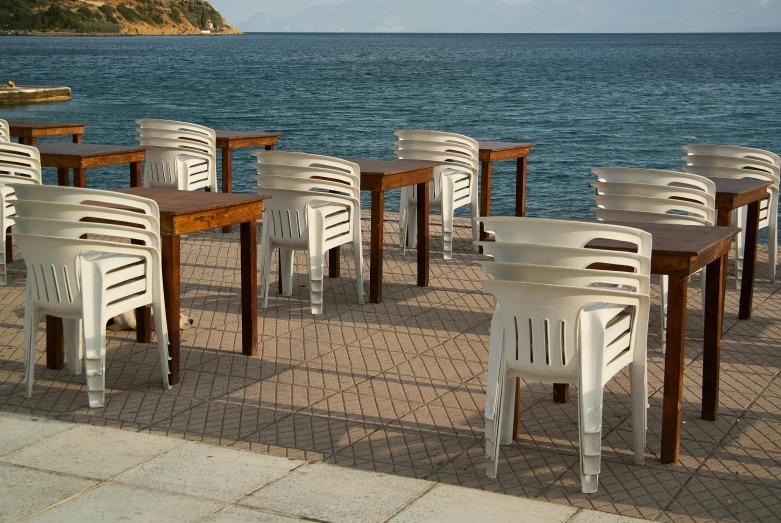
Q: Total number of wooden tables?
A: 8